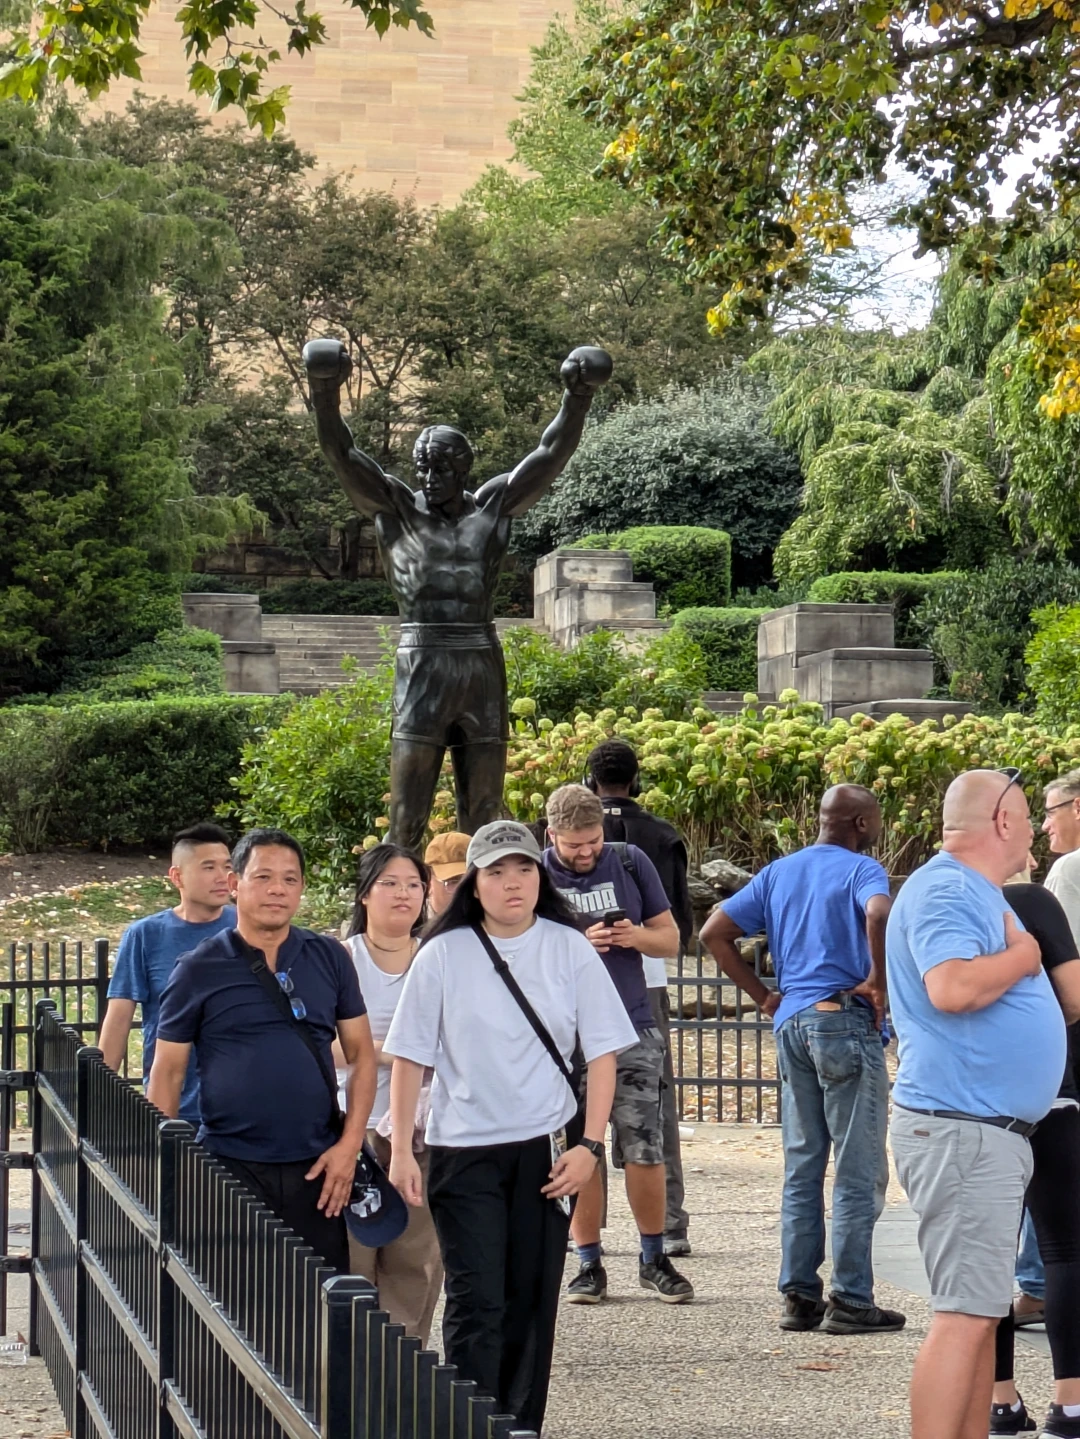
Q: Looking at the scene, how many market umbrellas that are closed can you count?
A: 0